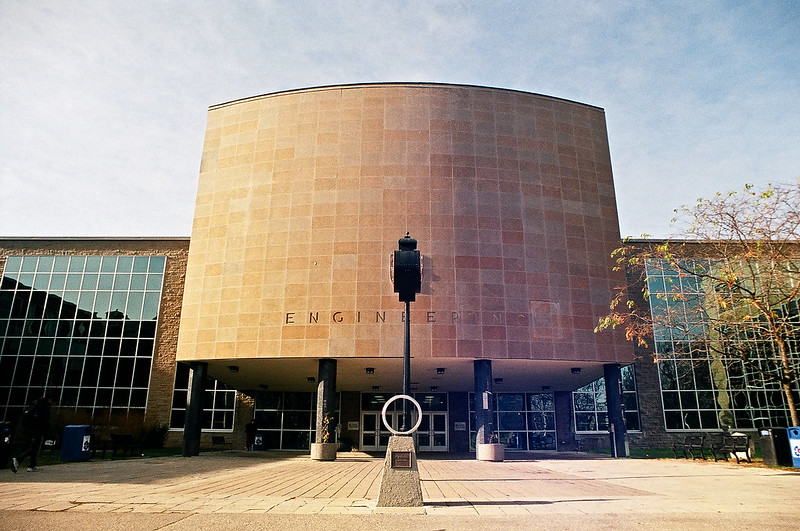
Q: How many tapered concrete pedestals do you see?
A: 1